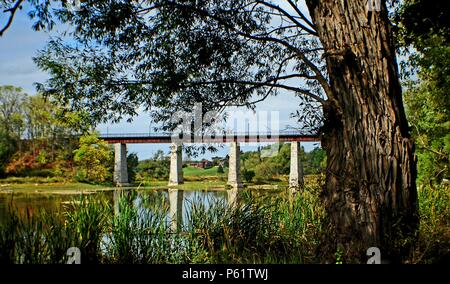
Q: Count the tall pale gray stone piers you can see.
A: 4